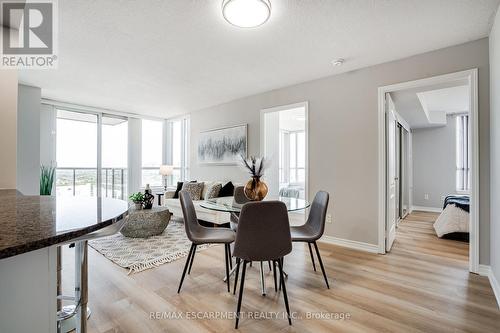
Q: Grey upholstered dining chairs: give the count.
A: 4